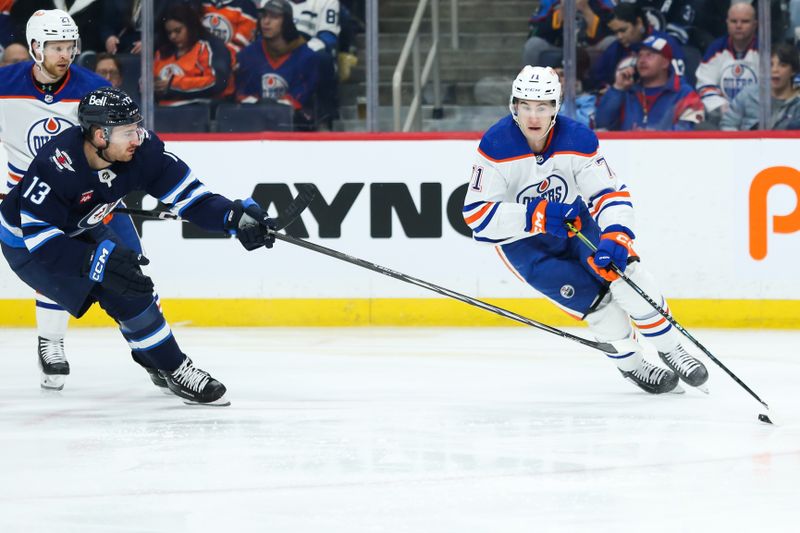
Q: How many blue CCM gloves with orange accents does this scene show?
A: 2